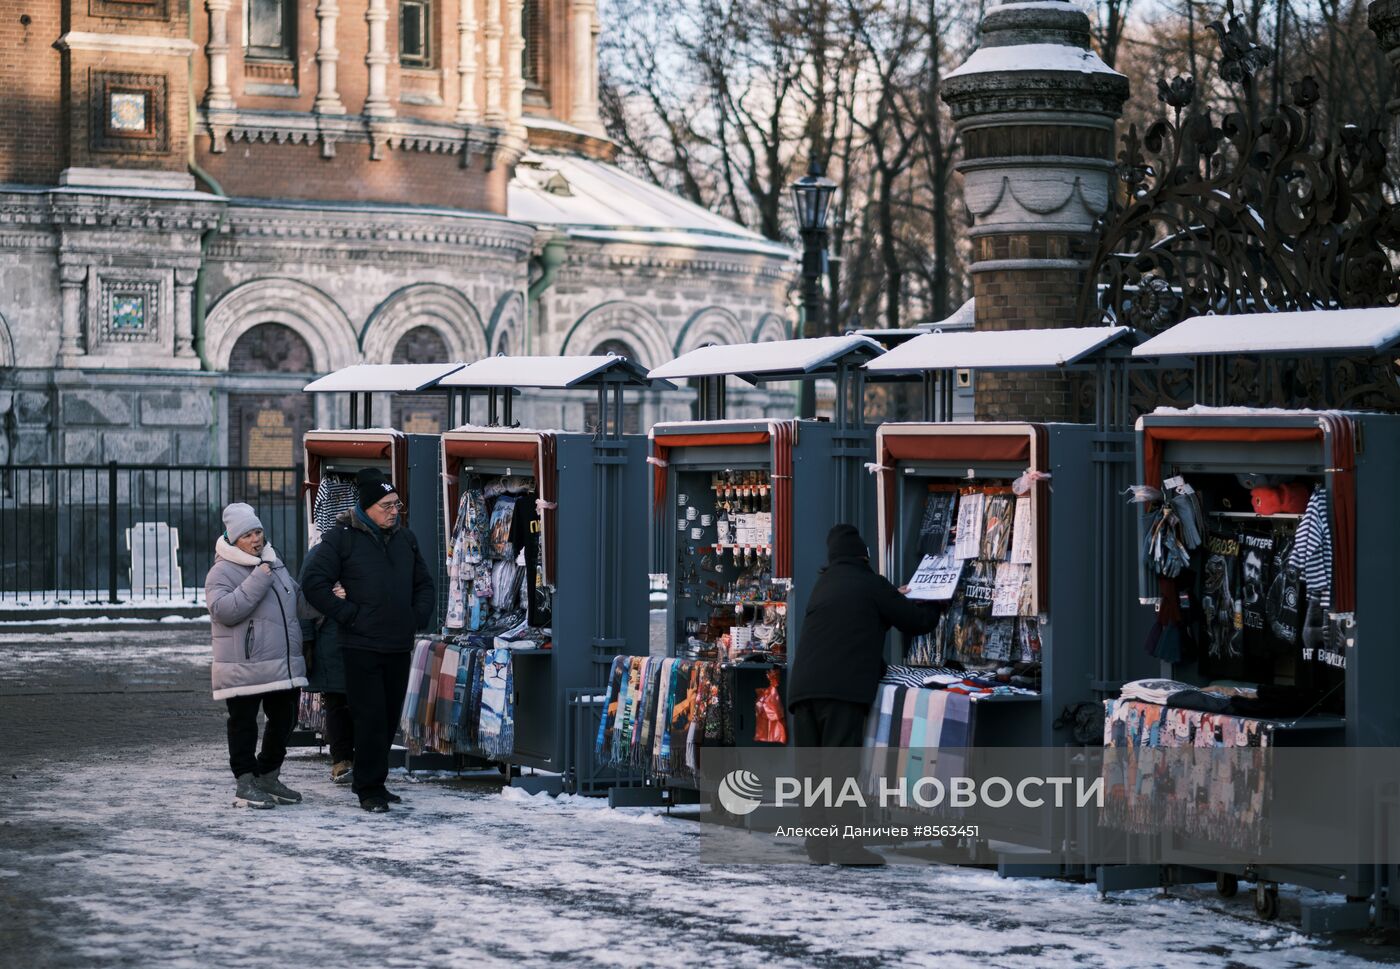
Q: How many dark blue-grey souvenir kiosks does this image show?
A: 5